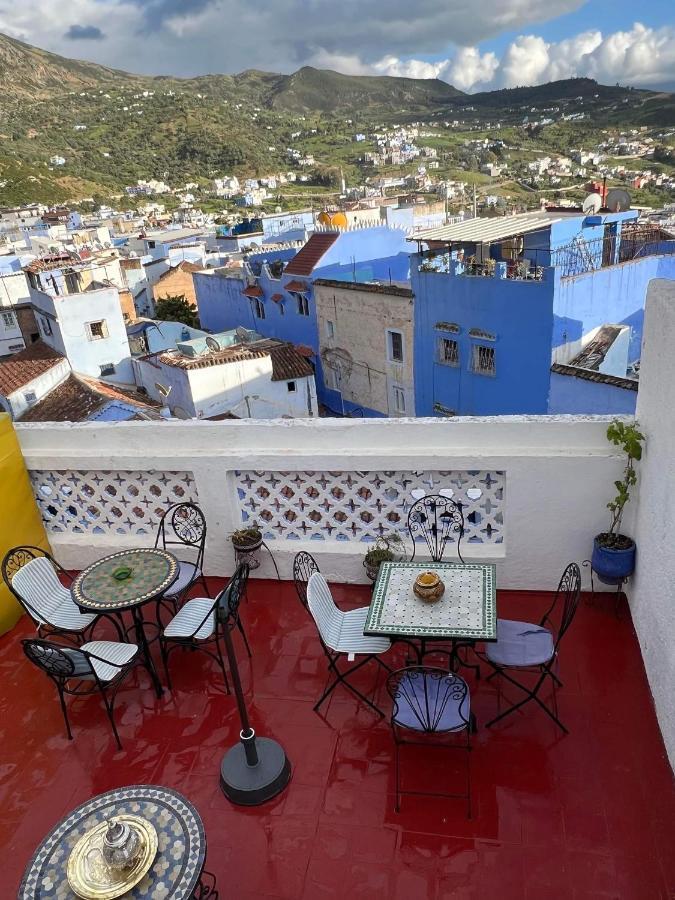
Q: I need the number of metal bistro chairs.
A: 8